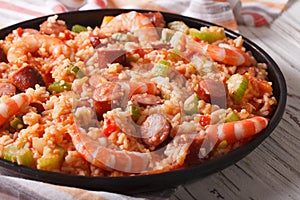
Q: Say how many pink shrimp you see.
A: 7